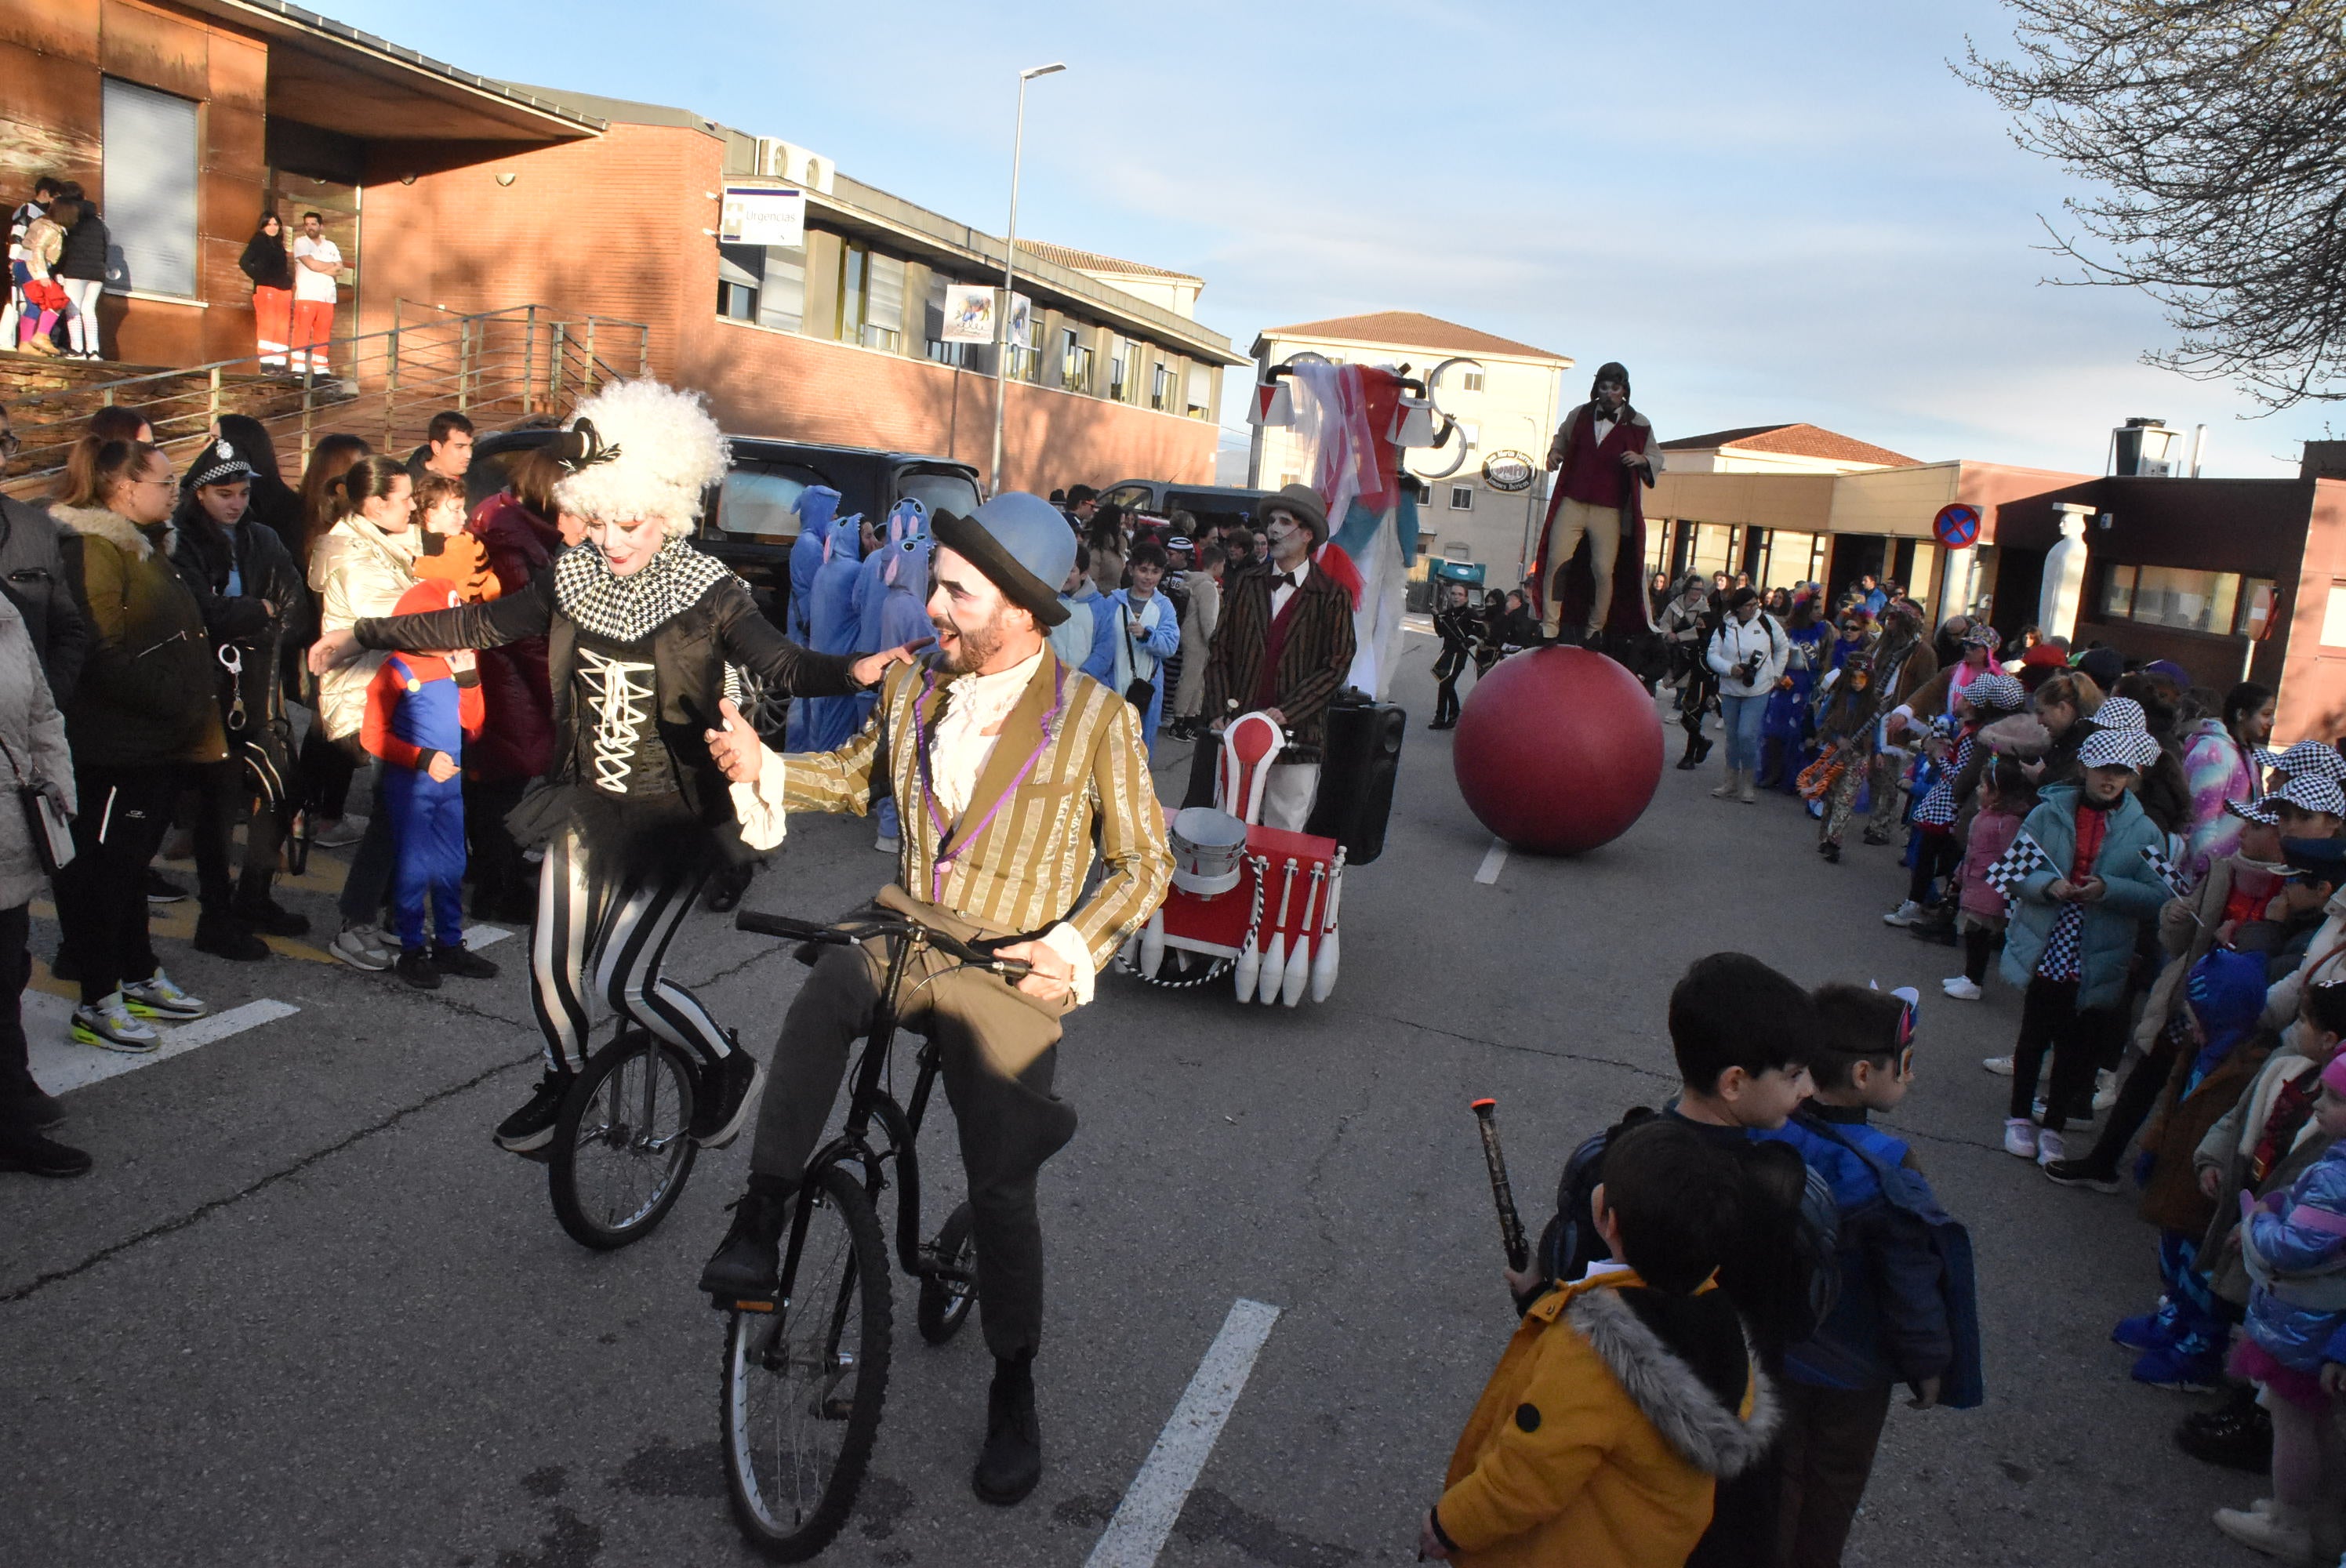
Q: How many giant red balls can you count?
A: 1